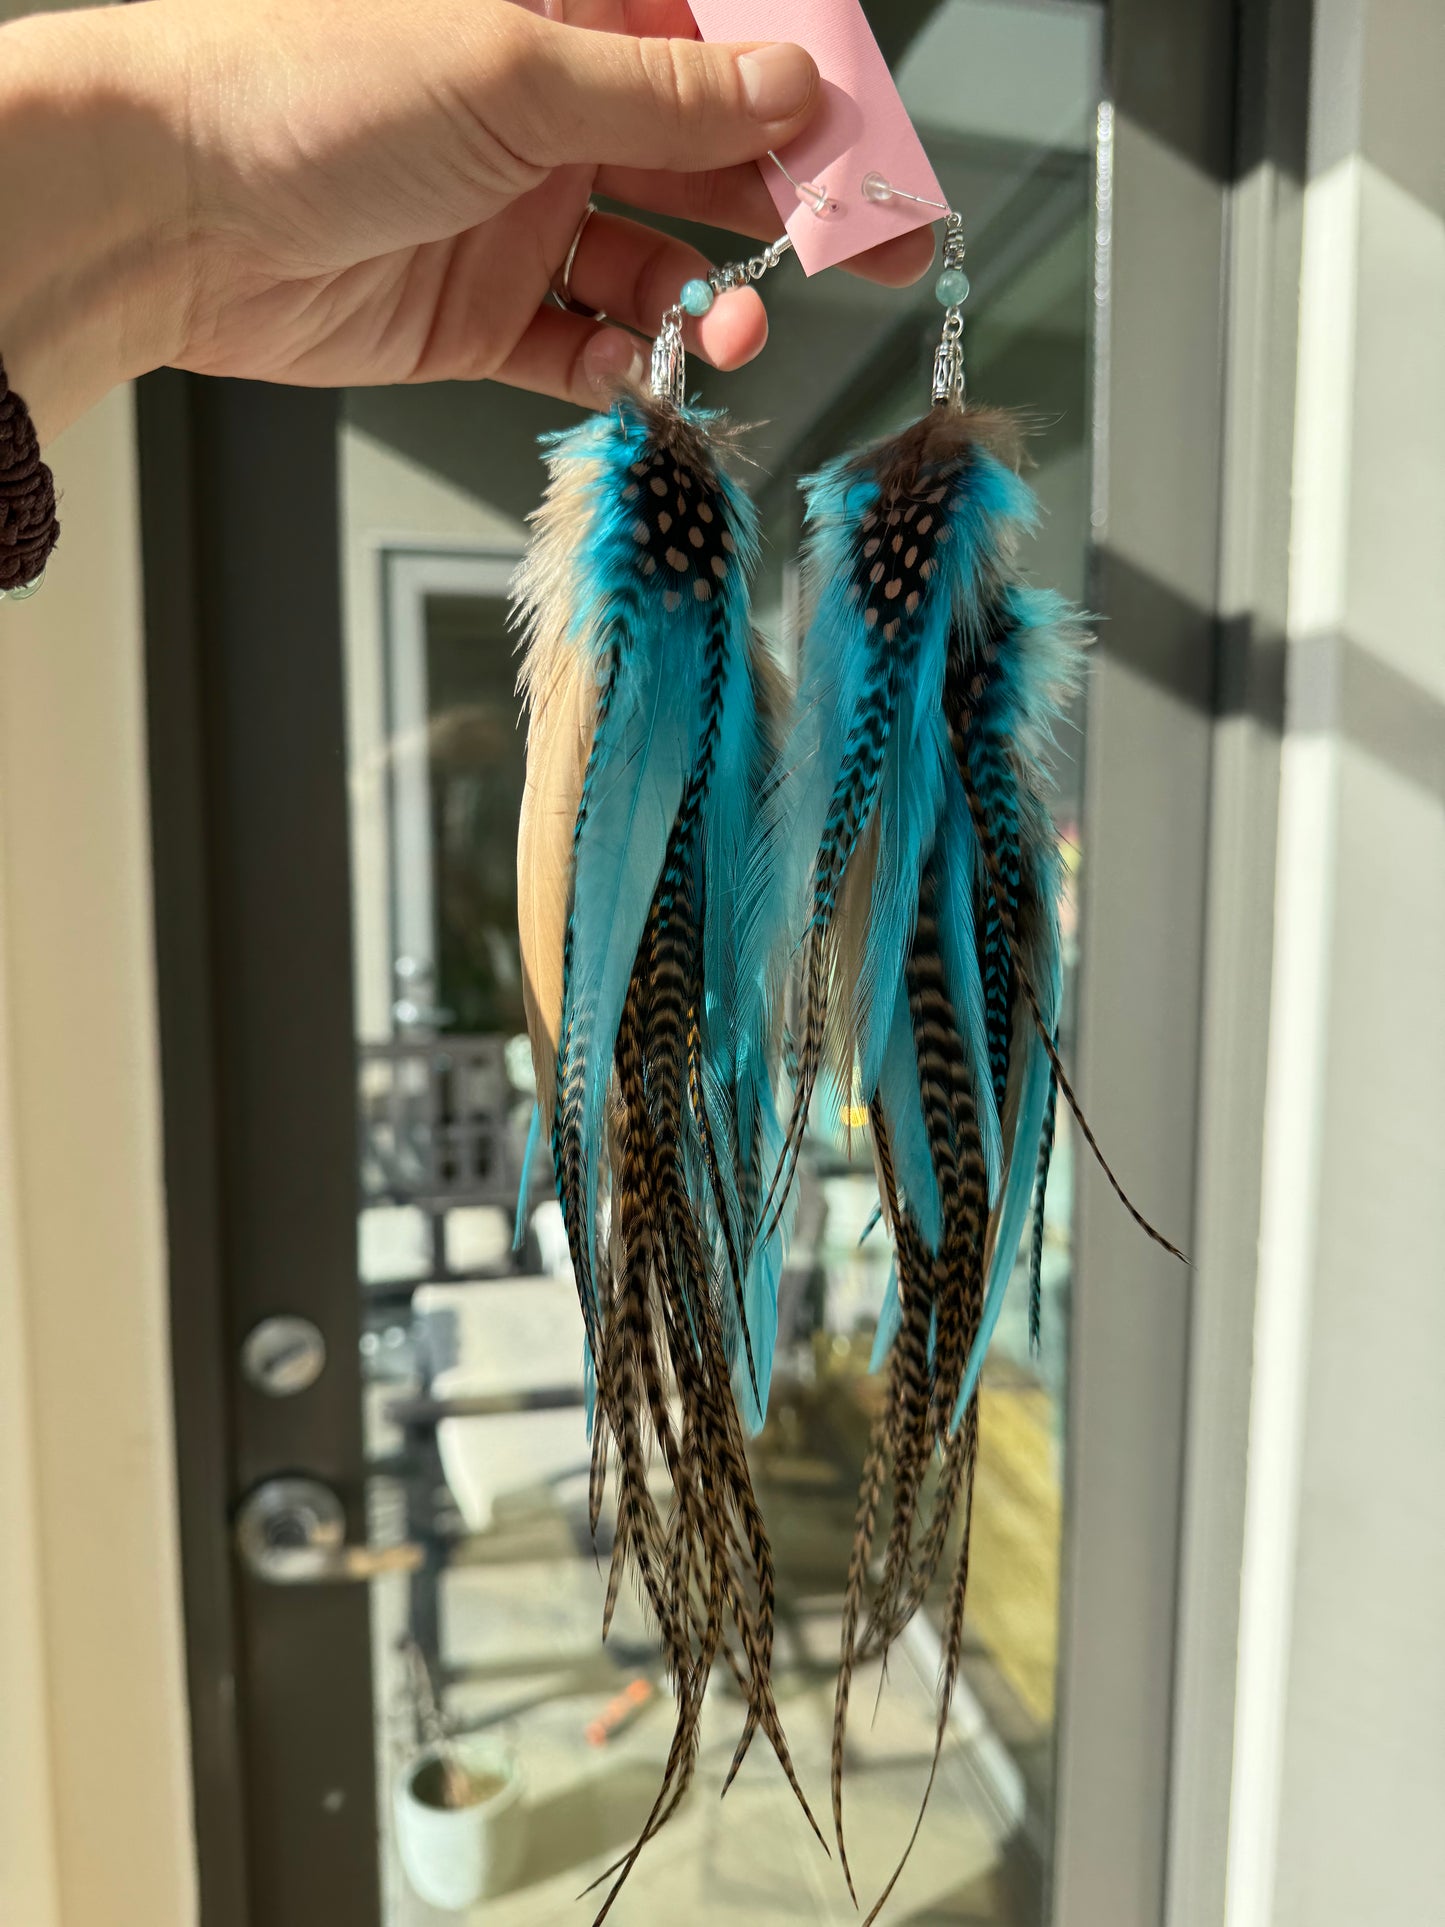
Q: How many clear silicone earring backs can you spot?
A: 2